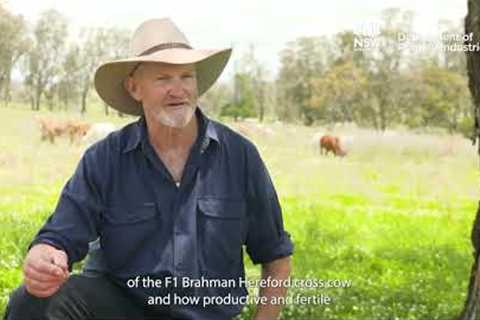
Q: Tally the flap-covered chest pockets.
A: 2